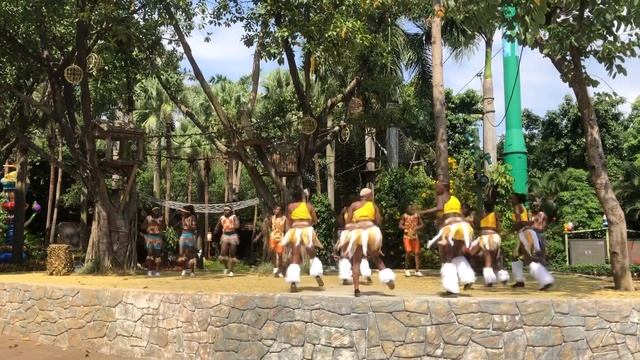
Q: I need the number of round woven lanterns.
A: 5